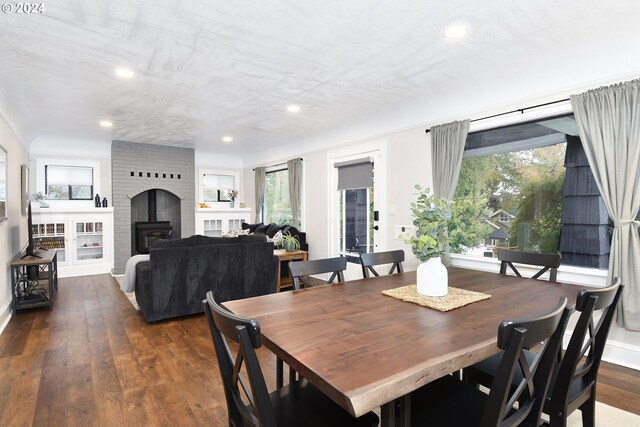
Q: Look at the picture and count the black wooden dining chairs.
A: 6